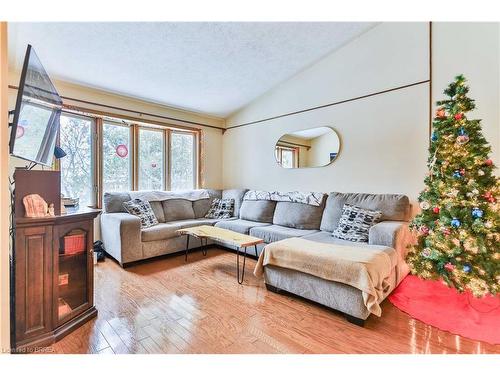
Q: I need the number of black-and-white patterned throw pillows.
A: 3